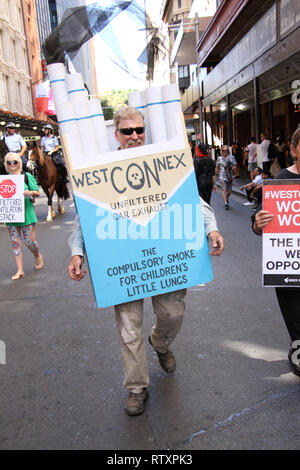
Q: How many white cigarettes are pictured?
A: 8